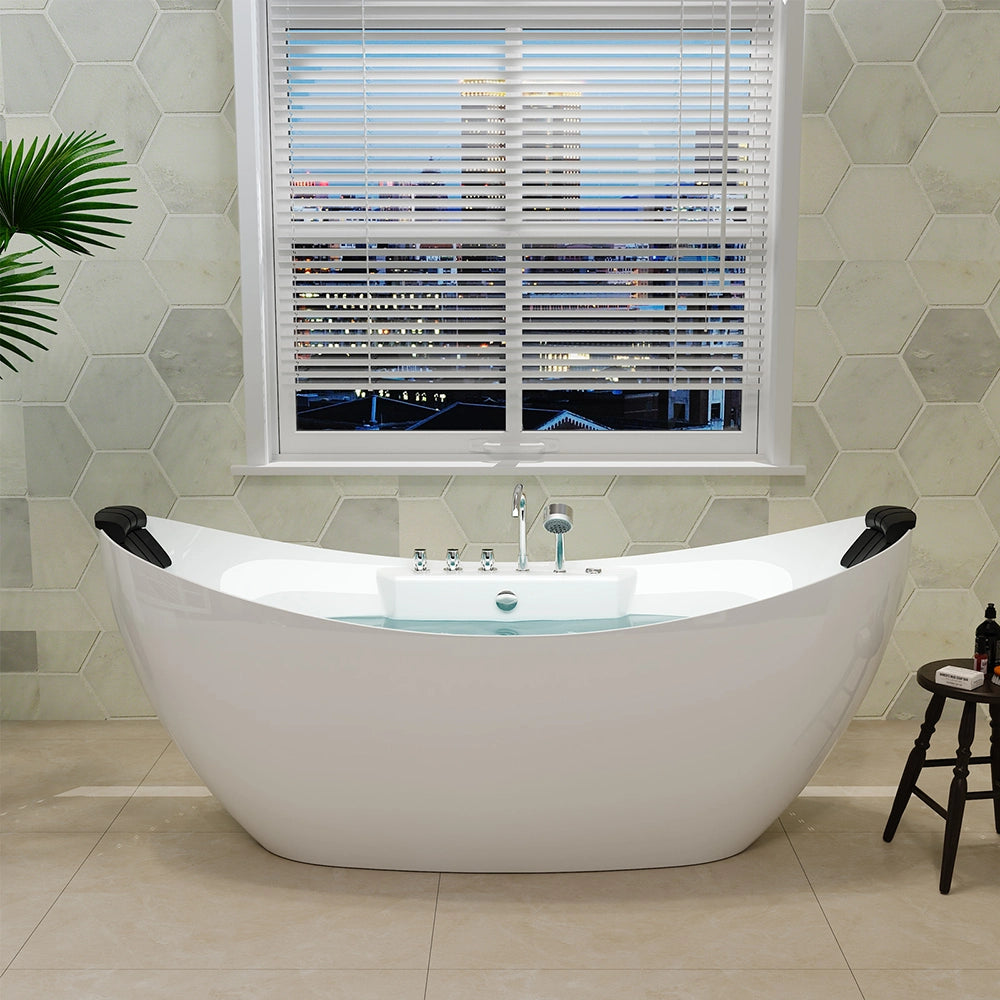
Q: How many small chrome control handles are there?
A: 3